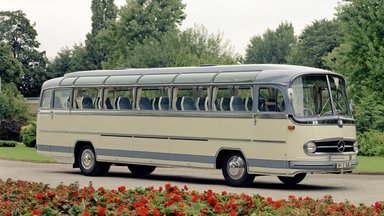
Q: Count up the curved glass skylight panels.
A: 6